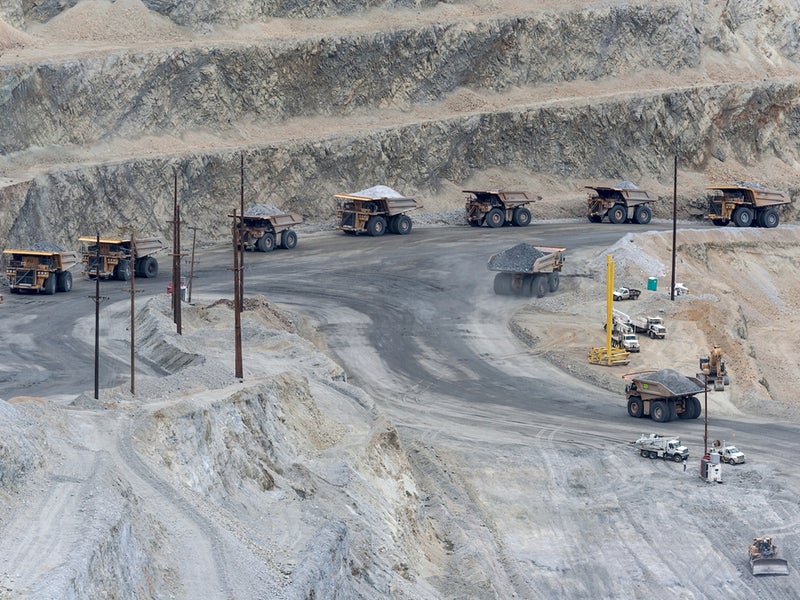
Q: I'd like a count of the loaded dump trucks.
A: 7